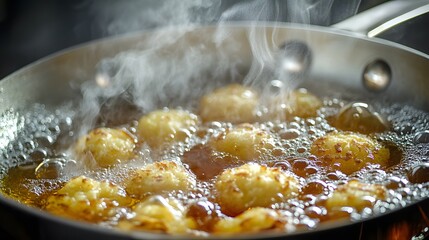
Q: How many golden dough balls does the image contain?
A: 12